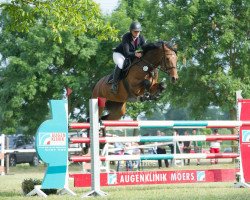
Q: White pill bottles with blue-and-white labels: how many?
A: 0